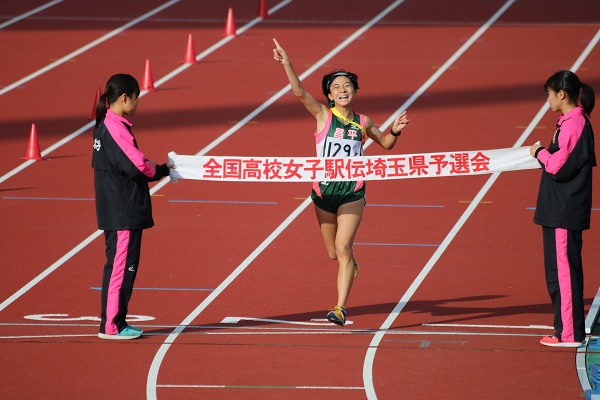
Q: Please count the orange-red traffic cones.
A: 6